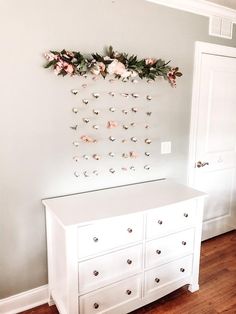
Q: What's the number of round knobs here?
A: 12